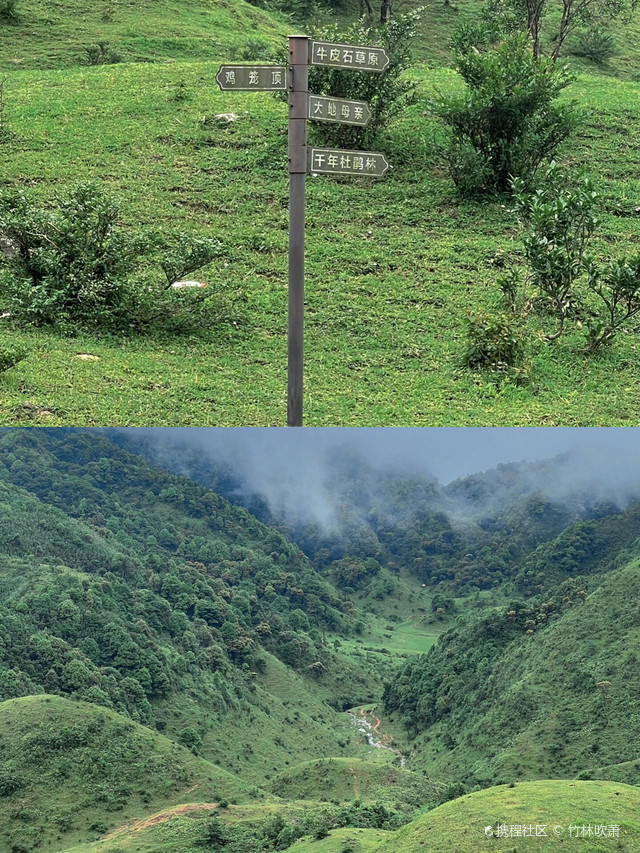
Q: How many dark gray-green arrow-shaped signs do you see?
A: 4